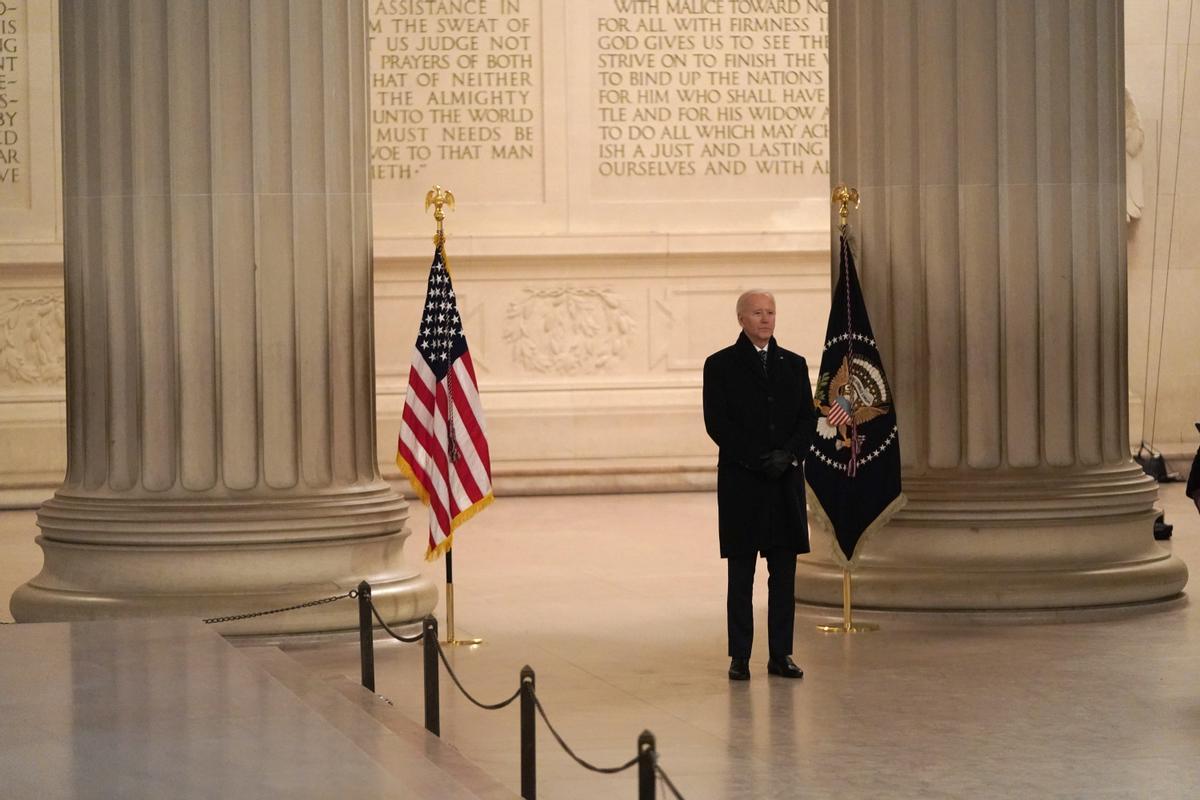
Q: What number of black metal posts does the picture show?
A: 4